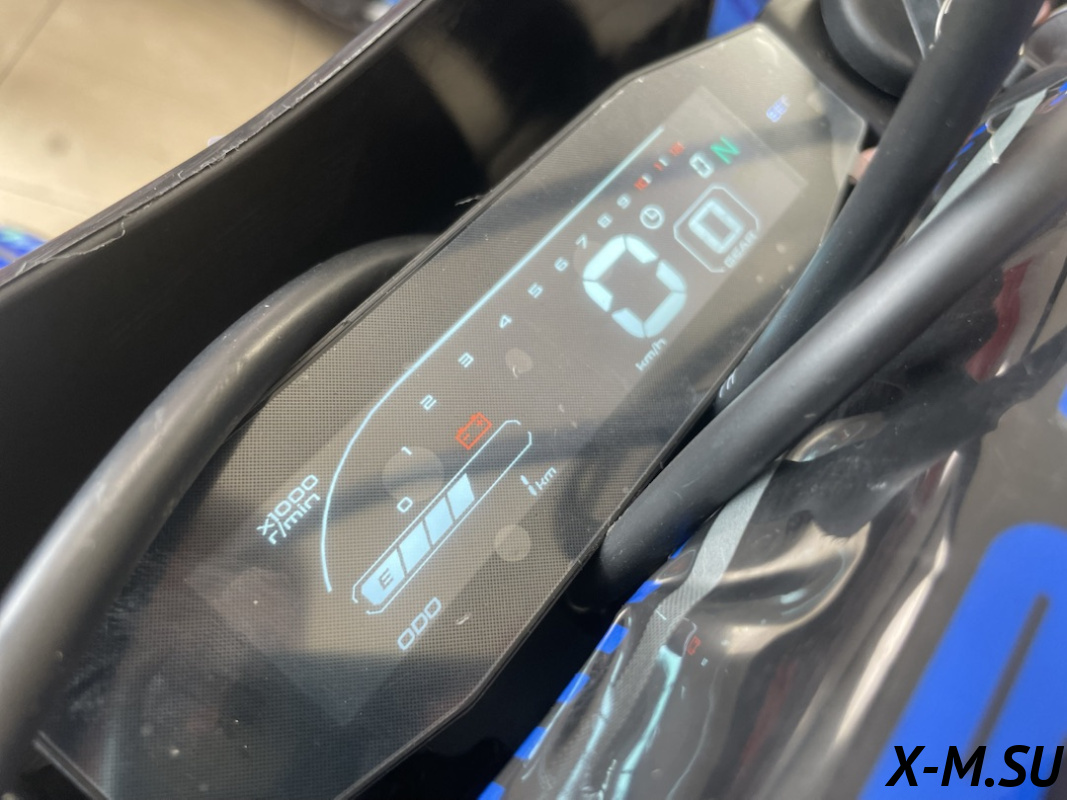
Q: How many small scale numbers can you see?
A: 13